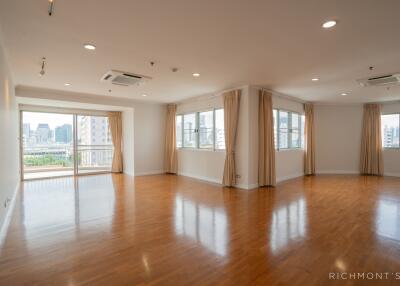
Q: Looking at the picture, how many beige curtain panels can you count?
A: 6